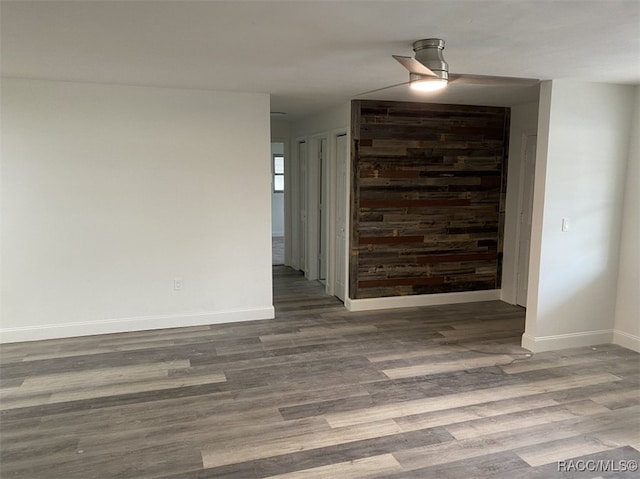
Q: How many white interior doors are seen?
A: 4